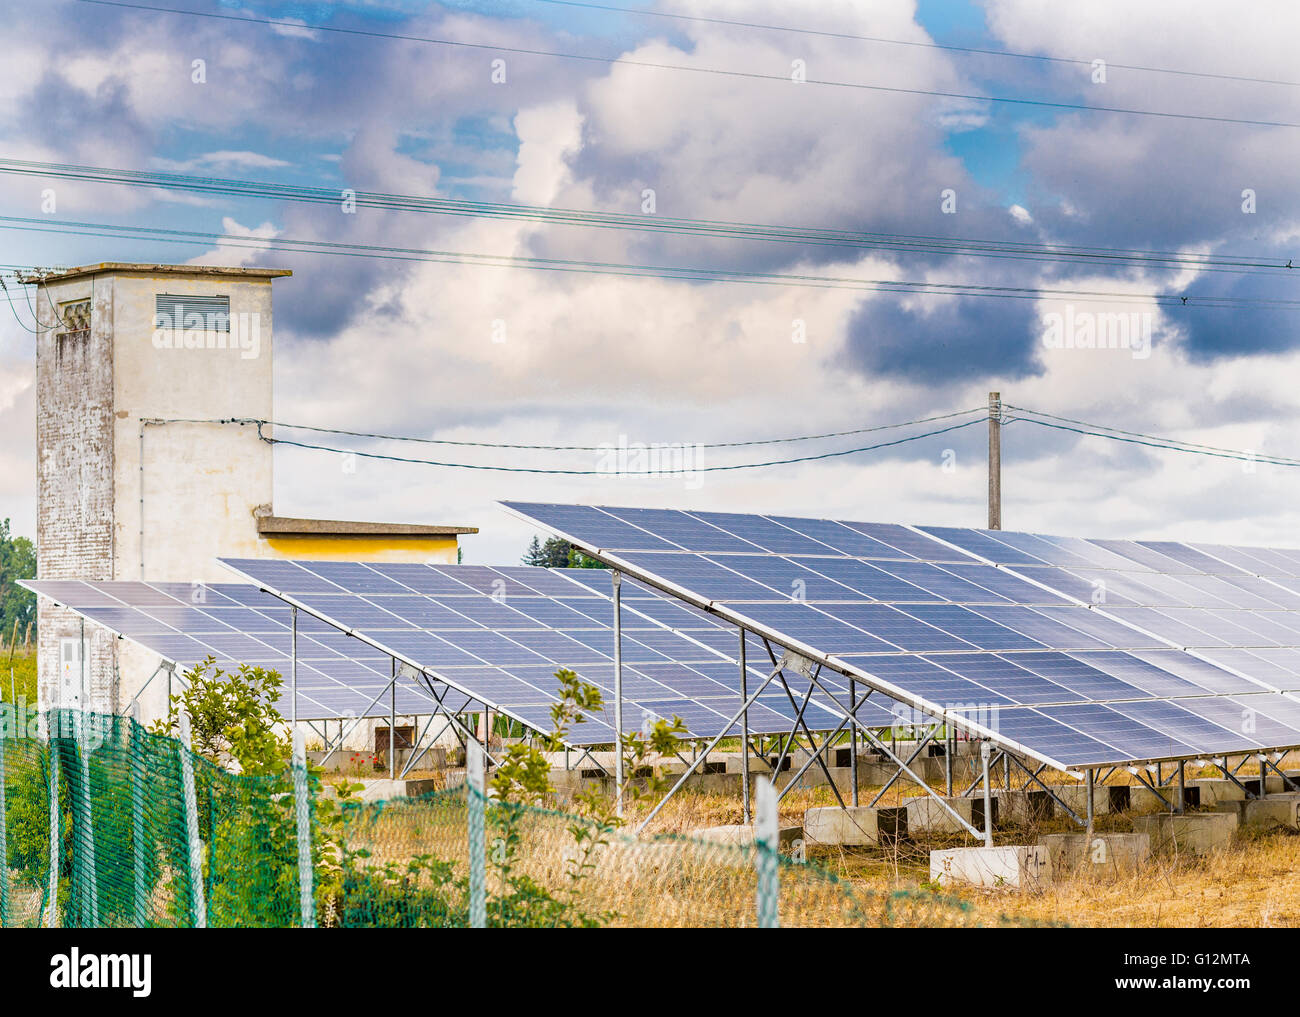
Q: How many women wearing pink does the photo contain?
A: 0